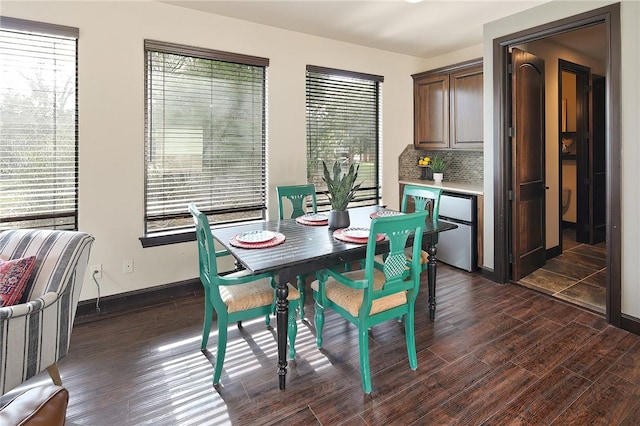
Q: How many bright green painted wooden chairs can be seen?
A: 4